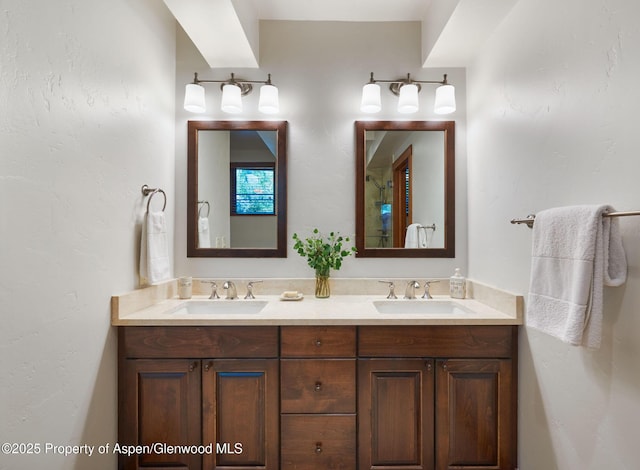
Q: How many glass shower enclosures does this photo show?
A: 1